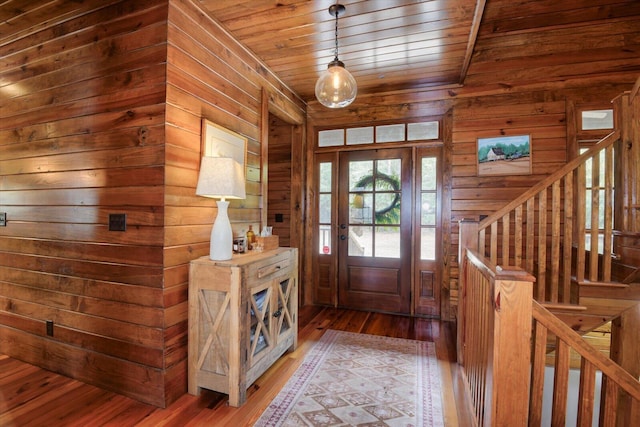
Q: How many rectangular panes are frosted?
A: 5